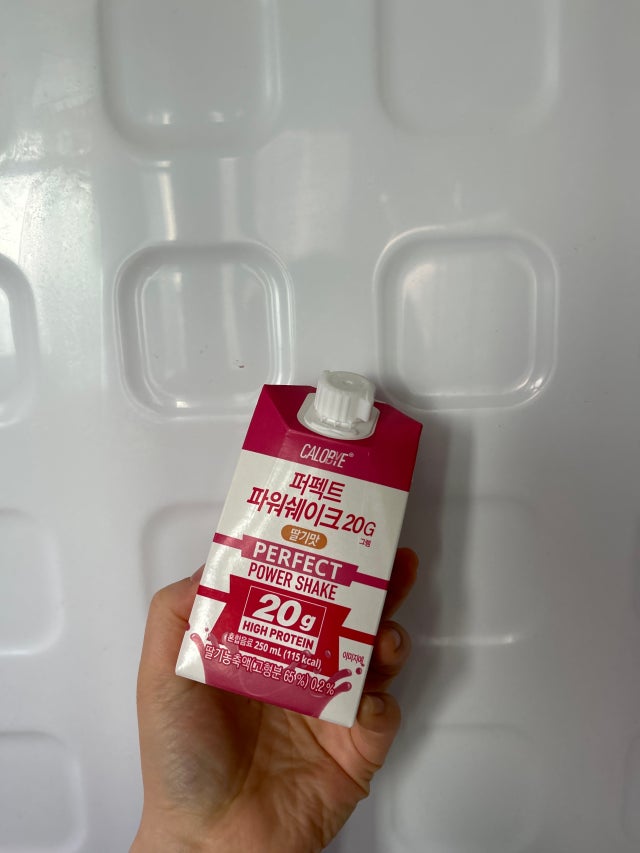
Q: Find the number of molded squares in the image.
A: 10